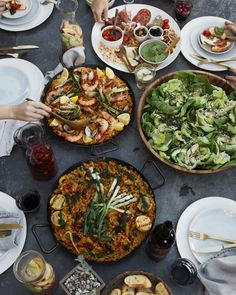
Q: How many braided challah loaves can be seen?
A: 0